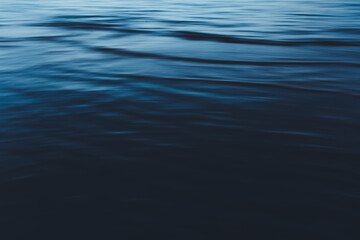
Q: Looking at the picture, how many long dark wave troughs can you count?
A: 3